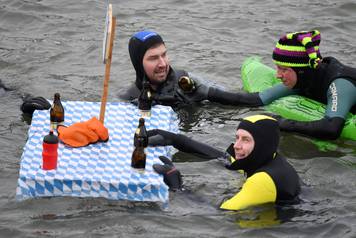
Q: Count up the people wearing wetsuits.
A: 3